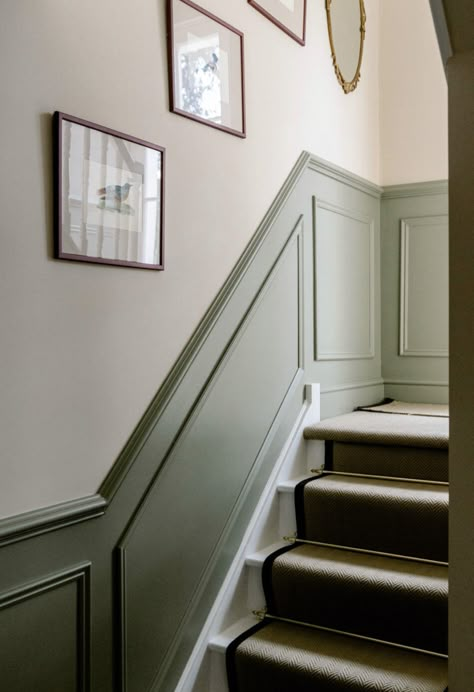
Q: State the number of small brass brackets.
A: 3